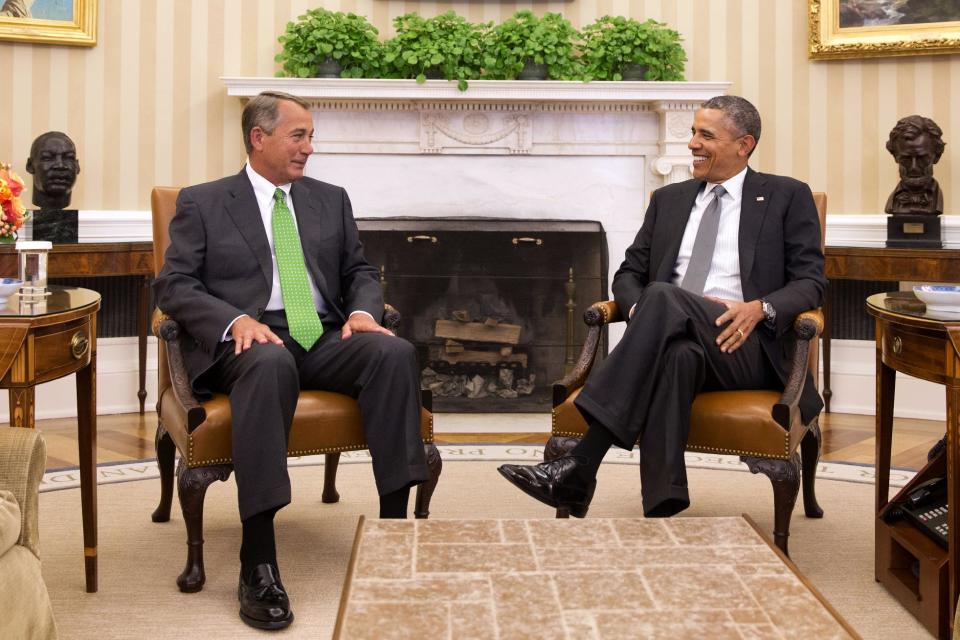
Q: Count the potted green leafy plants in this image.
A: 4